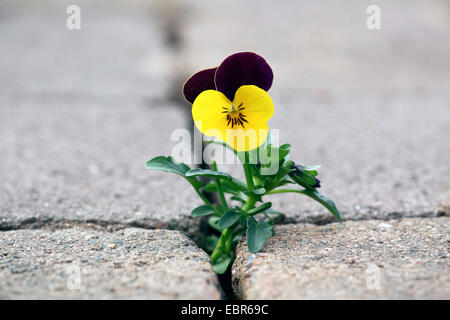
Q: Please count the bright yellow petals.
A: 3